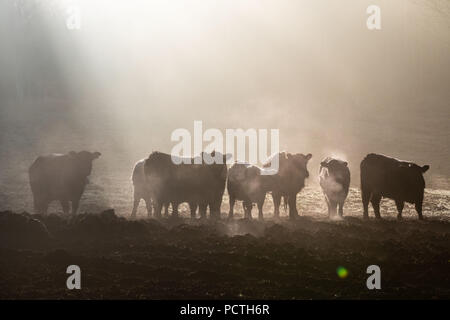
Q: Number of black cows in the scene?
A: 7